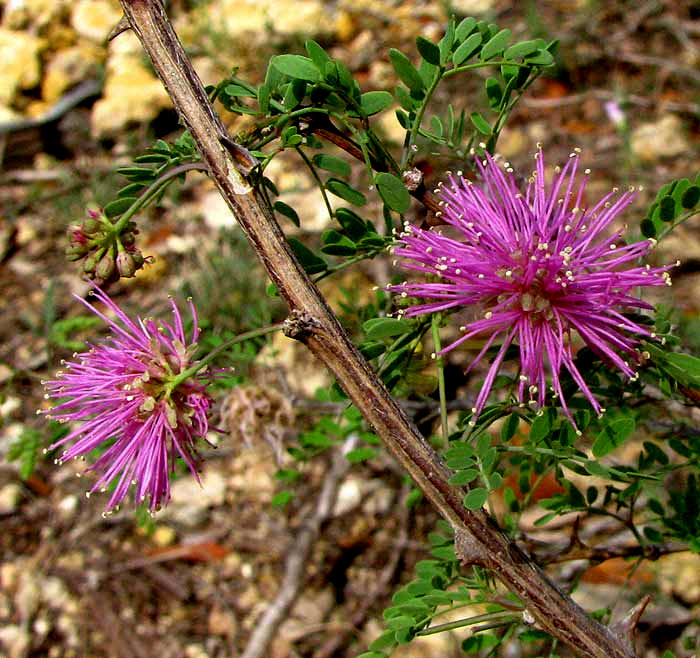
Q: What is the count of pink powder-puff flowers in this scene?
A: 2